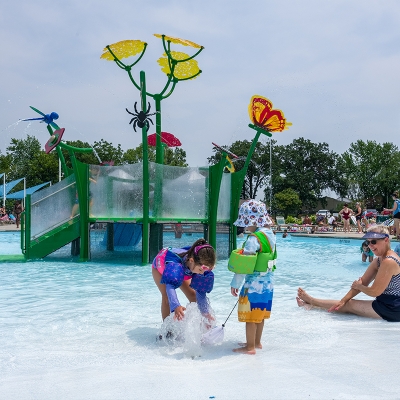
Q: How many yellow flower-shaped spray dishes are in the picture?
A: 3